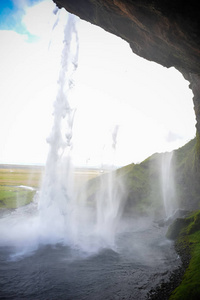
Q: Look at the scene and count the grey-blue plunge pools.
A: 1